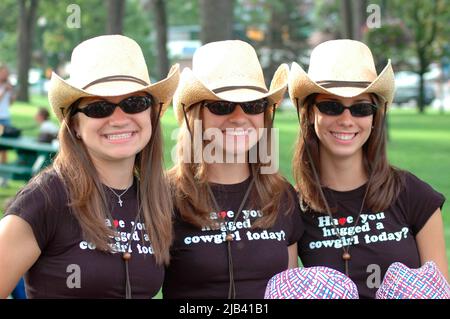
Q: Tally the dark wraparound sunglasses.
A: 3